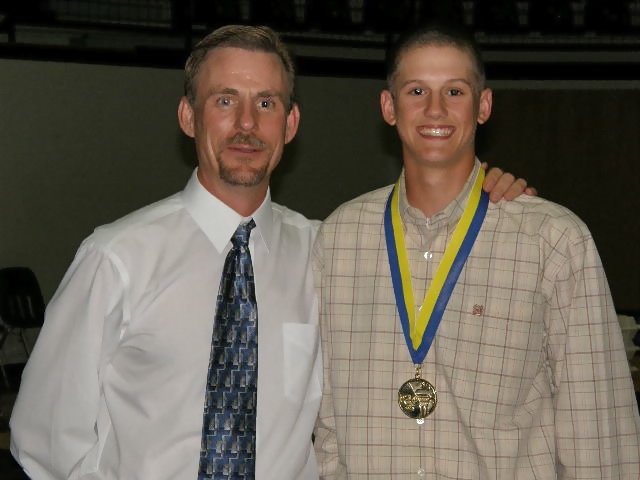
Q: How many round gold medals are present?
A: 1